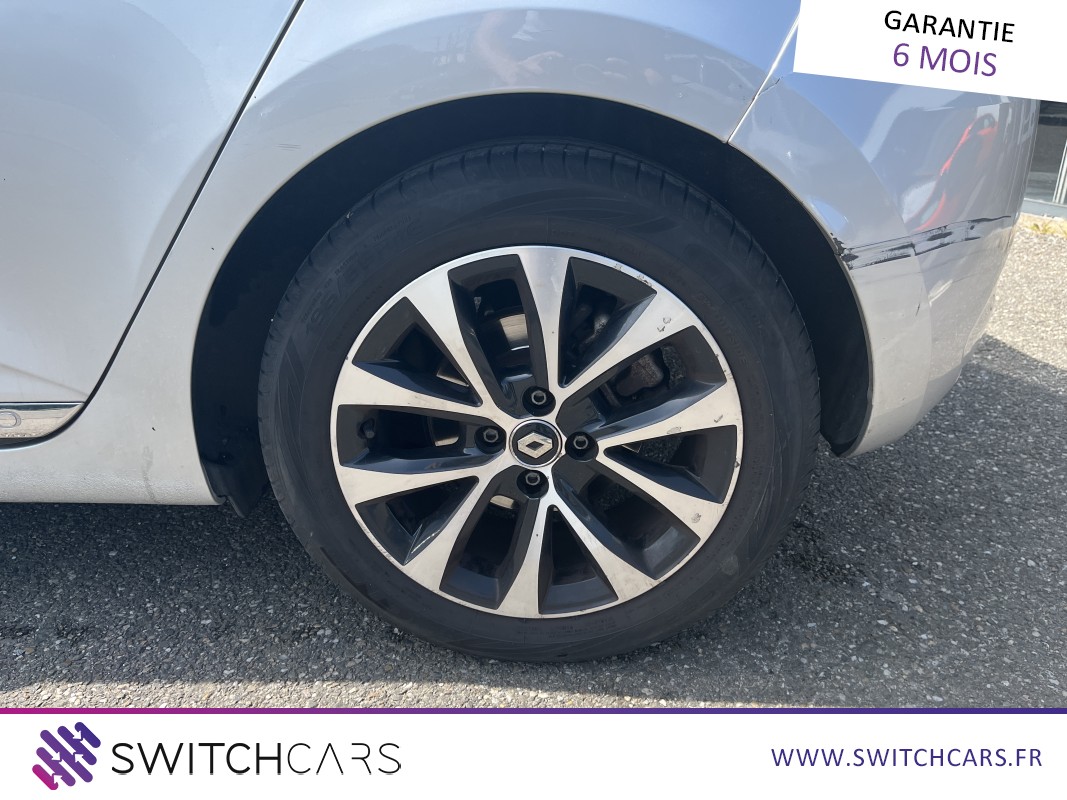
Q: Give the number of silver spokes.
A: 10